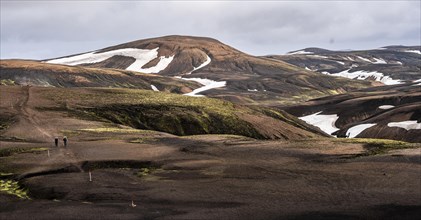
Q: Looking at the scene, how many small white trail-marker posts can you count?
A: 3